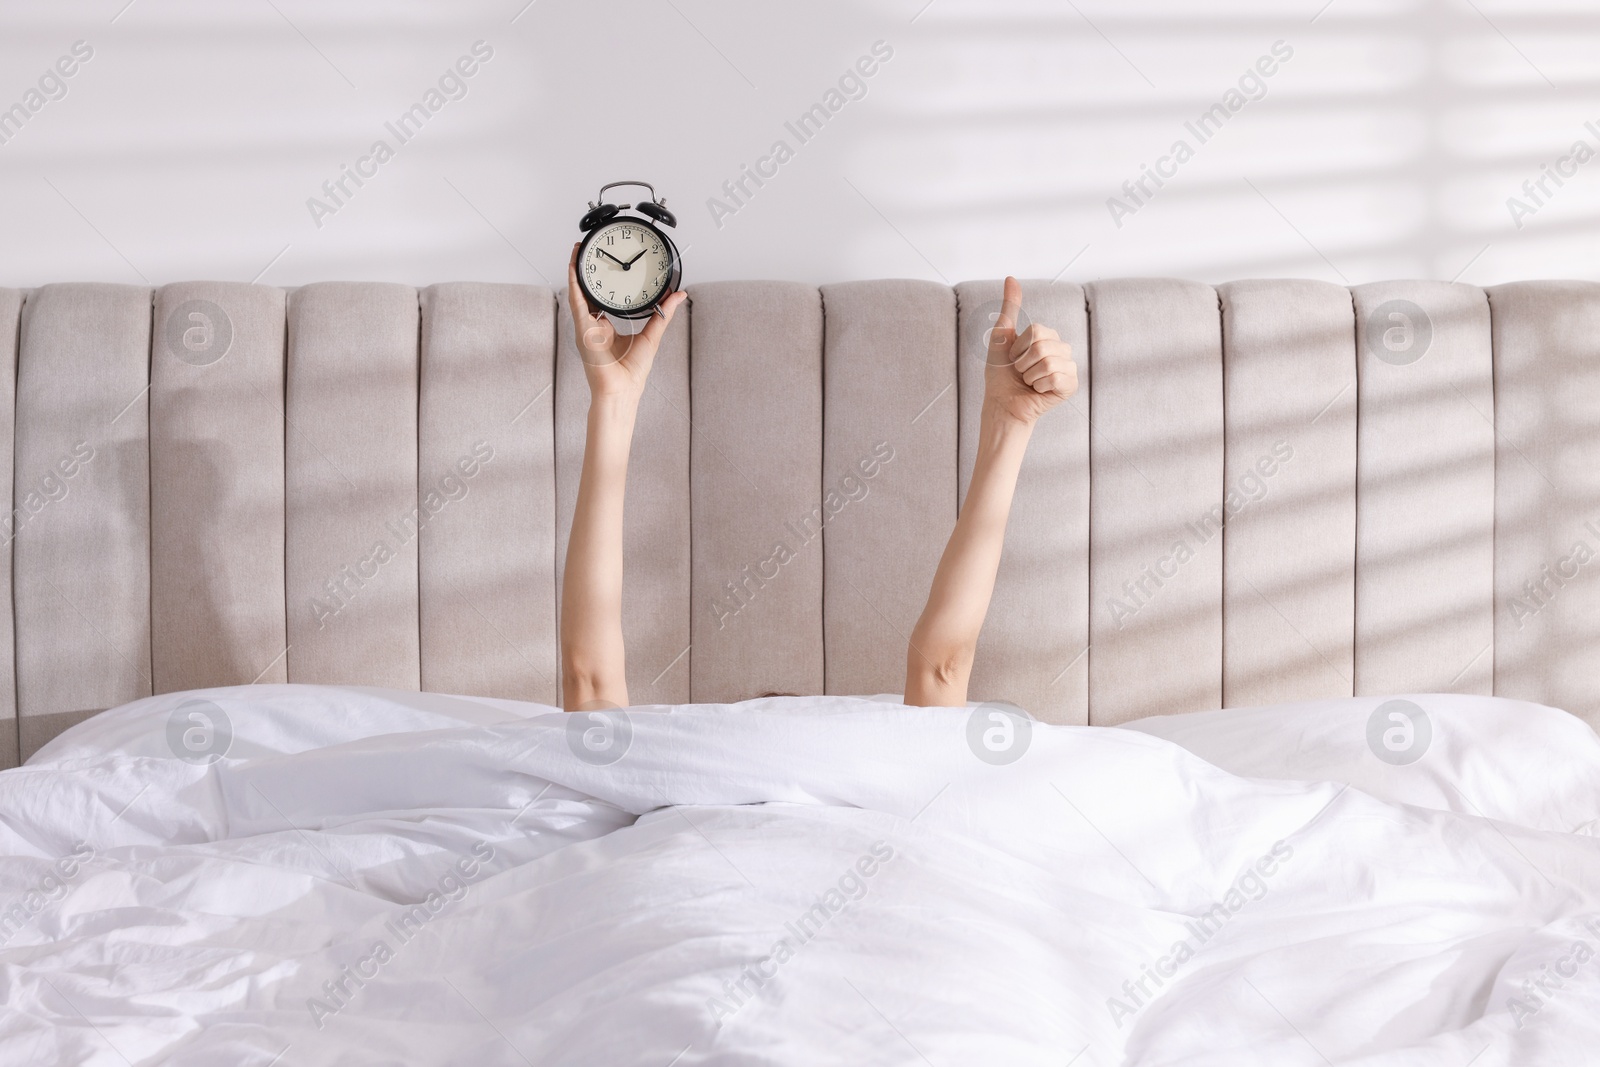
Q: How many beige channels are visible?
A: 13